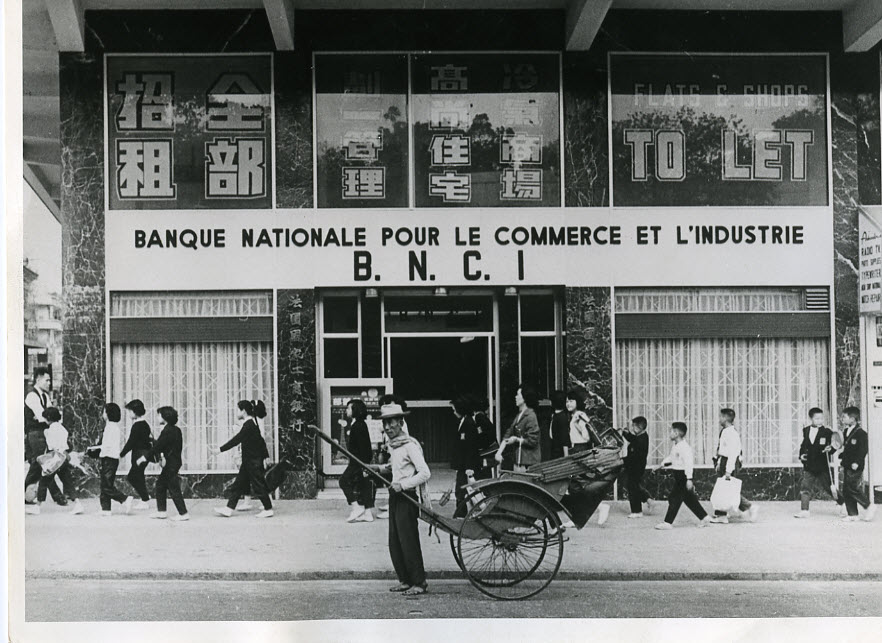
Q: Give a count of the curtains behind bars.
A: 2